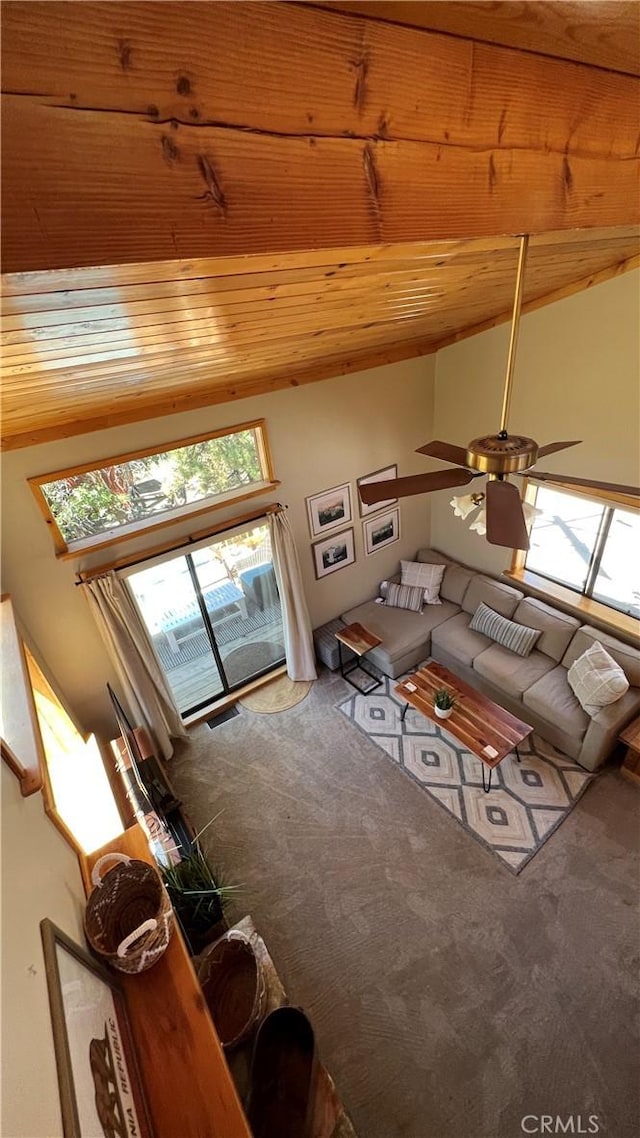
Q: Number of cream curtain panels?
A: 2